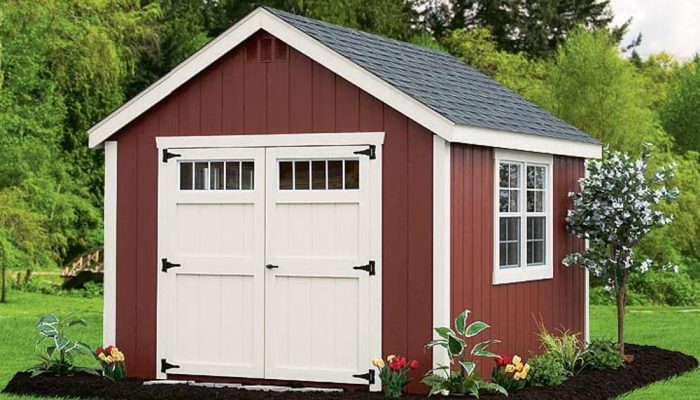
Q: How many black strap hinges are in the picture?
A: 6